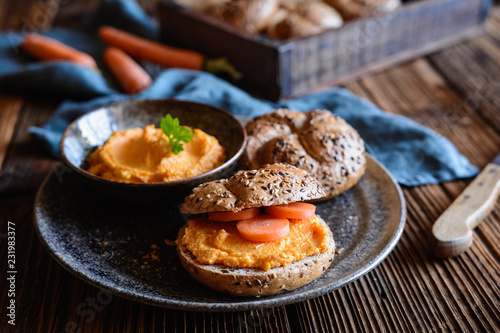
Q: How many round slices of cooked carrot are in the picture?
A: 3